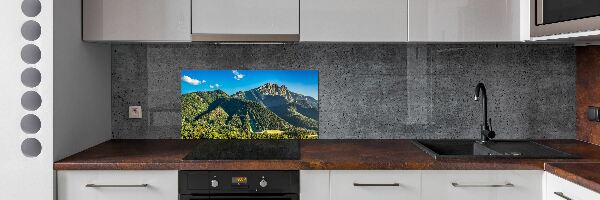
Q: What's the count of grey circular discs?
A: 7